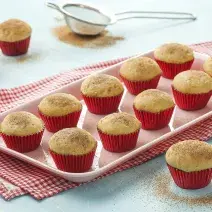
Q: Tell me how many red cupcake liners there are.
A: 11